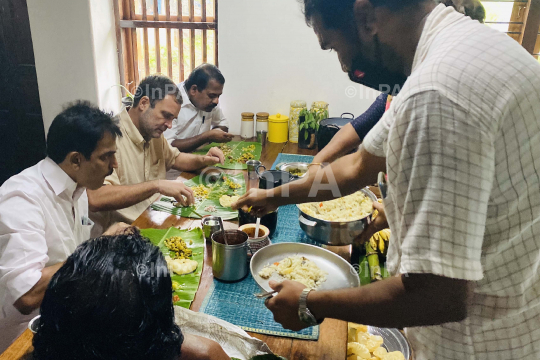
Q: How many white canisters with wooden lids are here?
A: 2